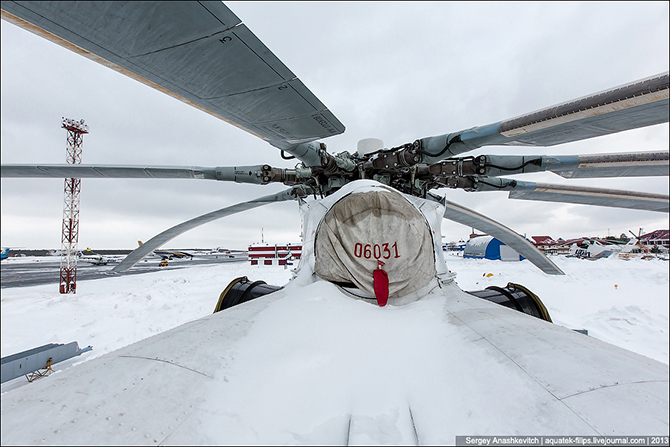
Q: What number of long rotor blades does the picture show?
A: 7